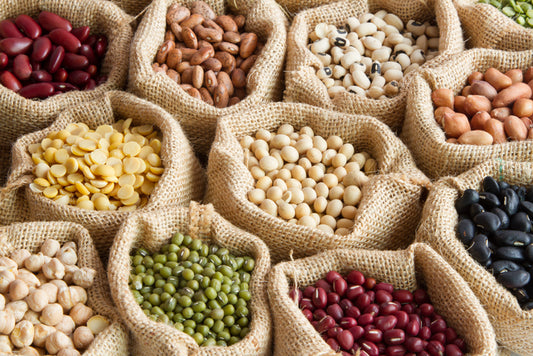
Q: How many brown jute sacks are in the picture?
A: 11